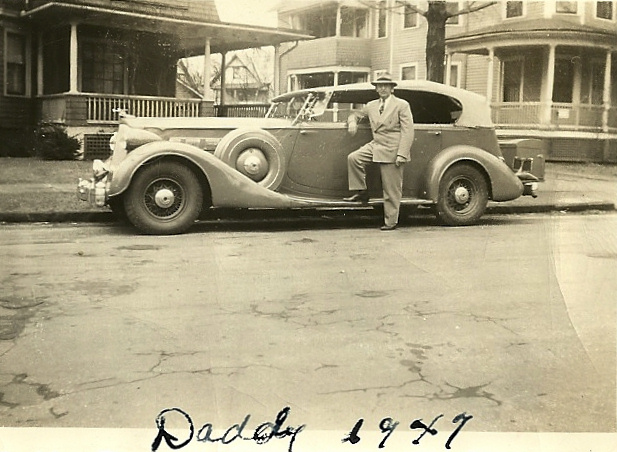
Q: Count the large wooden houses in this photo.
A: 3